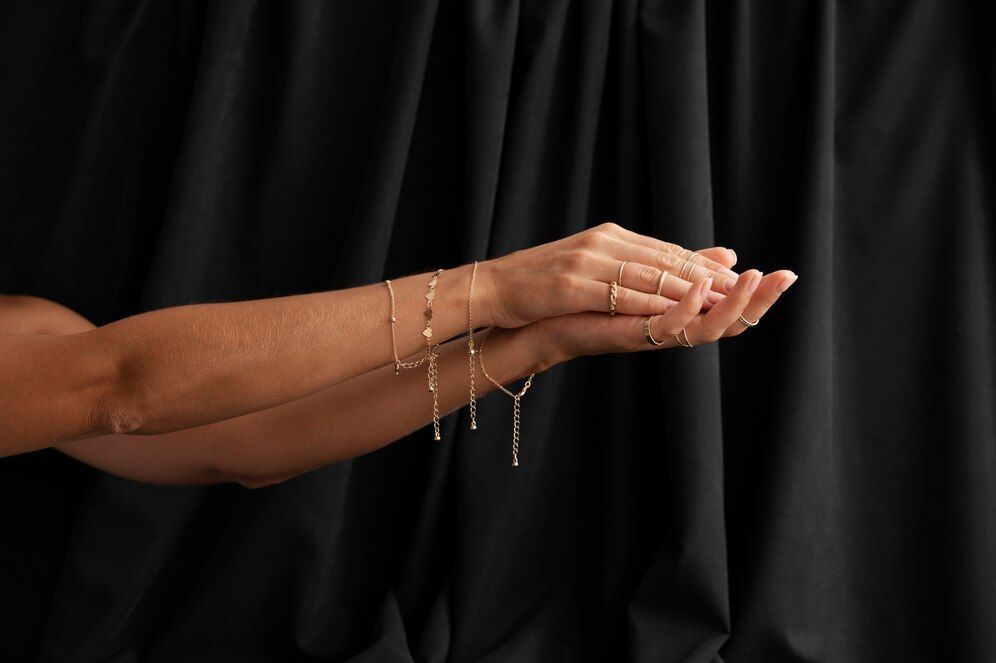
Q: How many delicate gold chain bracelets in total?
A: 4